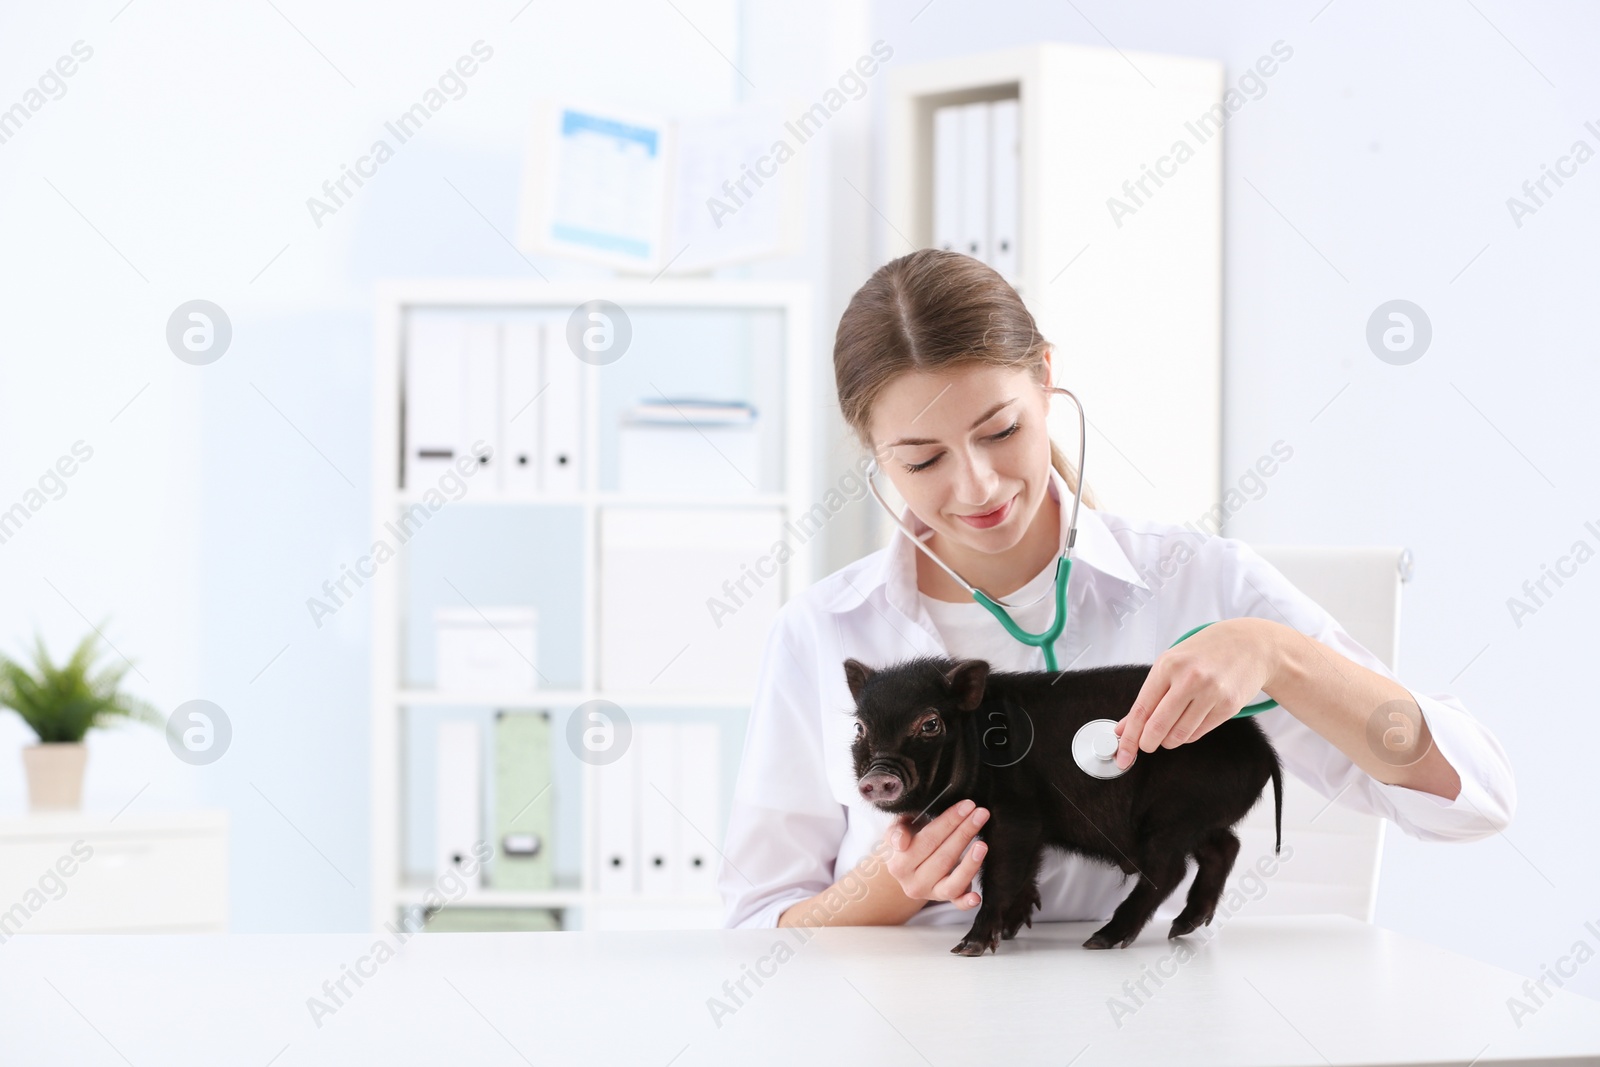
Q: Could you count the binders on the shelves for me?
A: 12